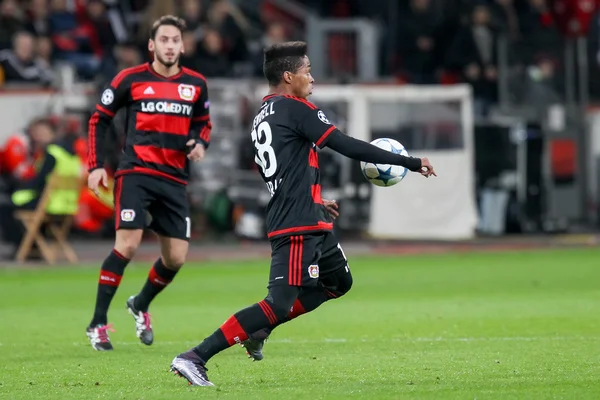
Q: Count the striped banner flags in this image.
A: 0